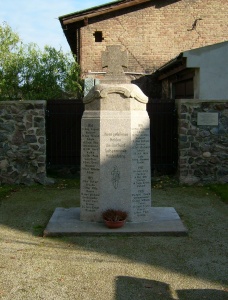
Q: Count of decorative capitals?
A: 1